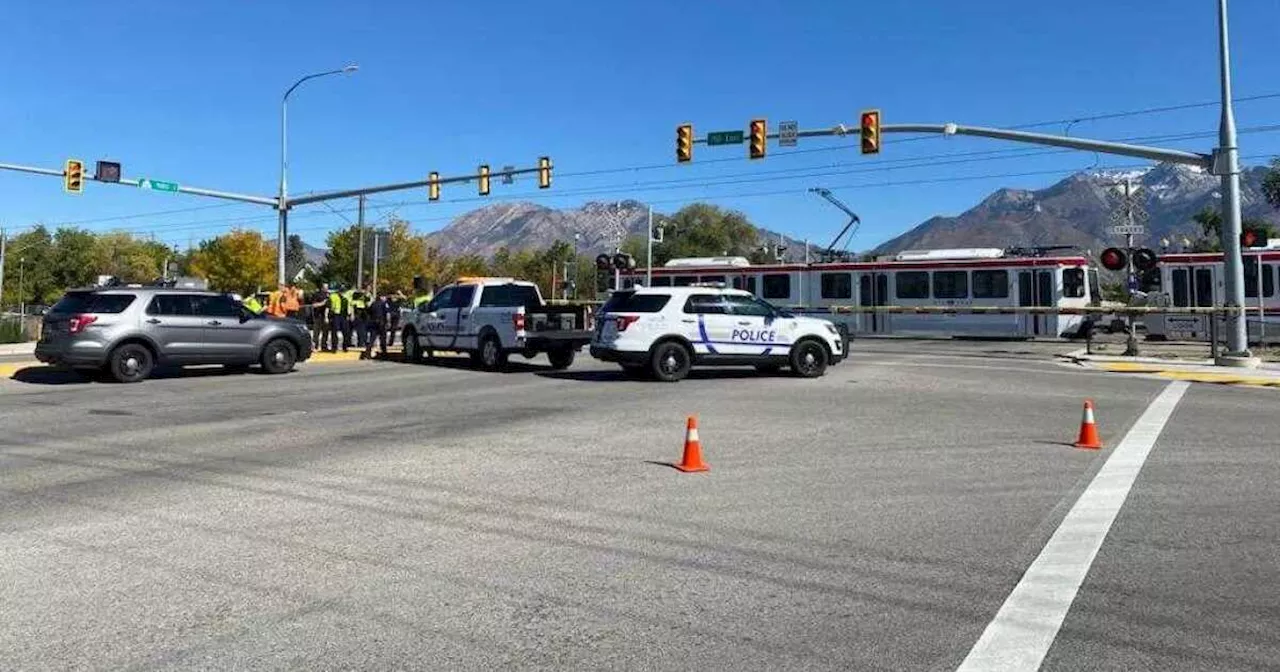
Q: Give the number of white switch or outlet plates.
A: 0